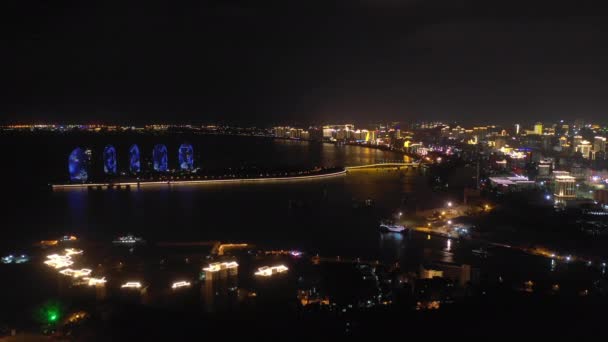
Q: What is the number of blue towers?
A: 5